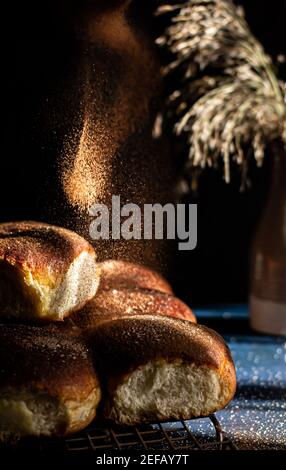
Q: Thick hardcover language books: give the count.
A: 0